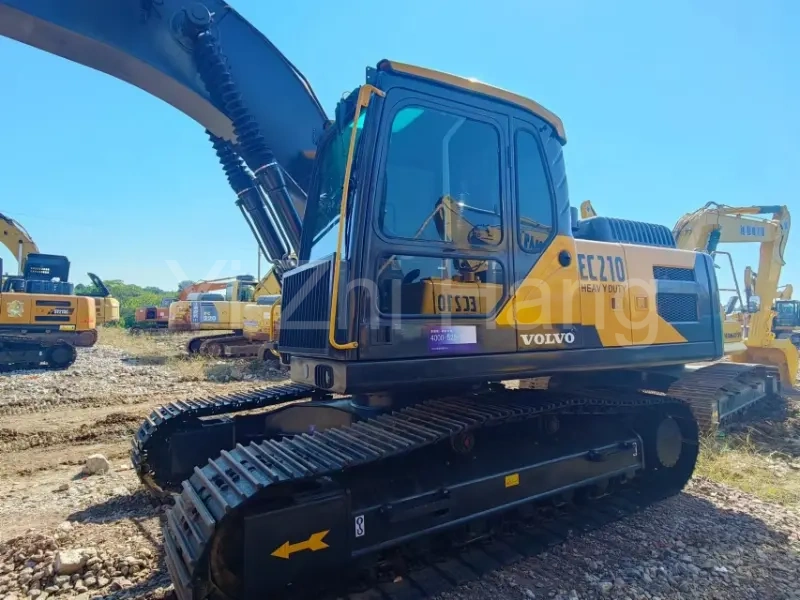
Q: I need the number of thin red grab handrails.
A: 0